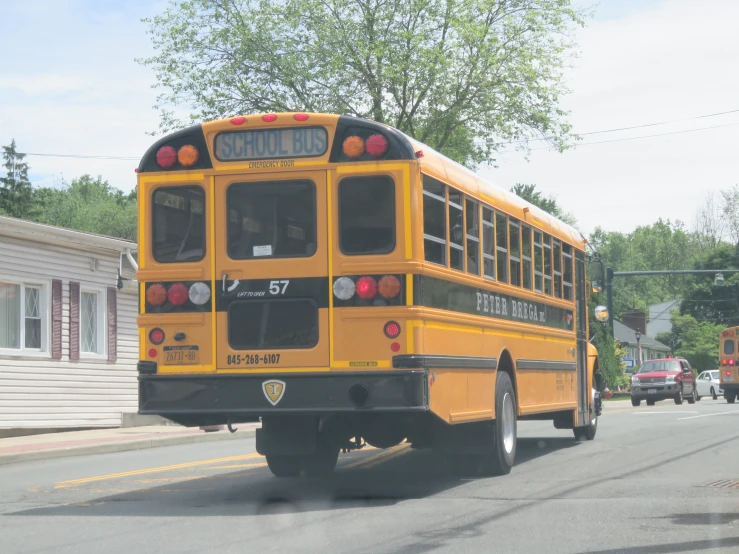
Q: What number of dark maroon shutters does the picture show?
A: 3